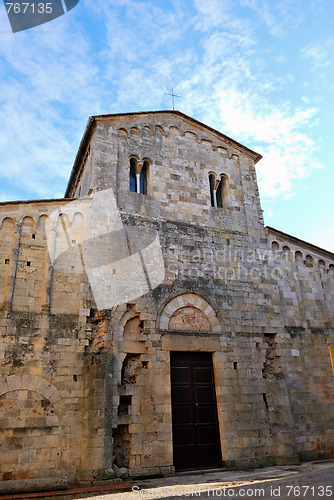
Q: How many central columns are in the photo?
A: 2